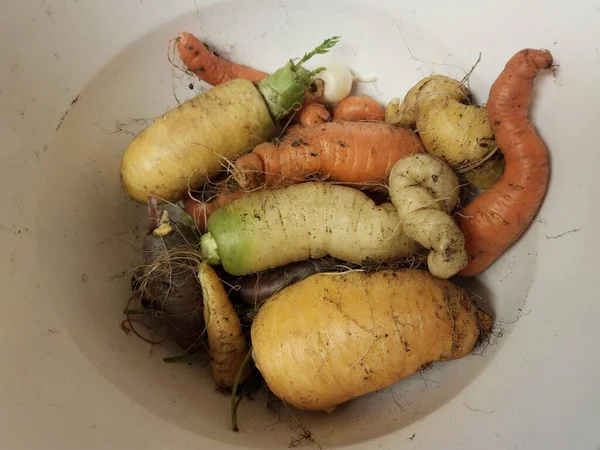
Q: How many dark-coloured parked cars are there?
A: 0